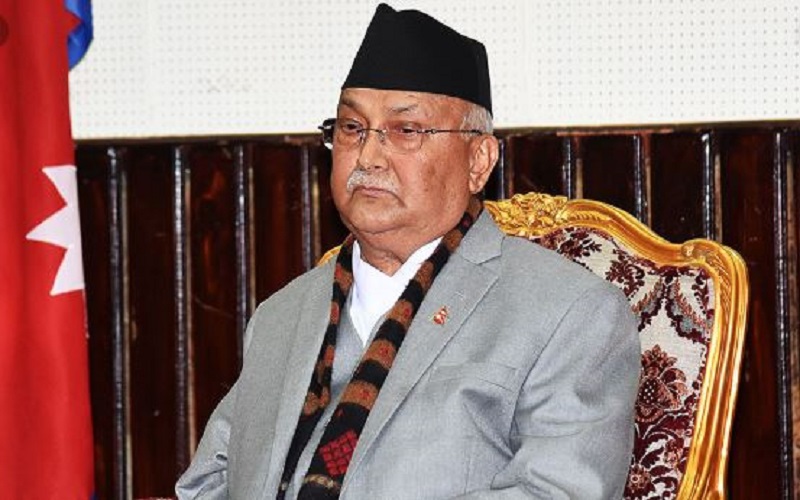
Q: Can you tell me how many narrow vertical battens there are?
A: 9